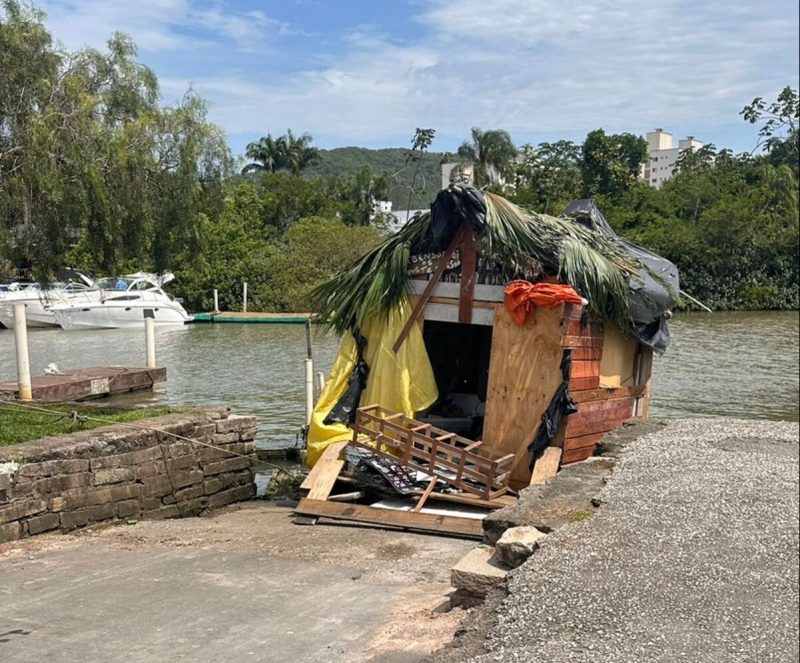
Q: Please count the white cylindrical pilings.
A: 6